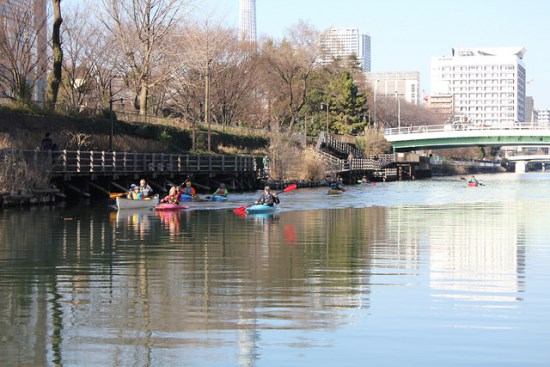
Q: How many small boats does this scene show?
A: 8